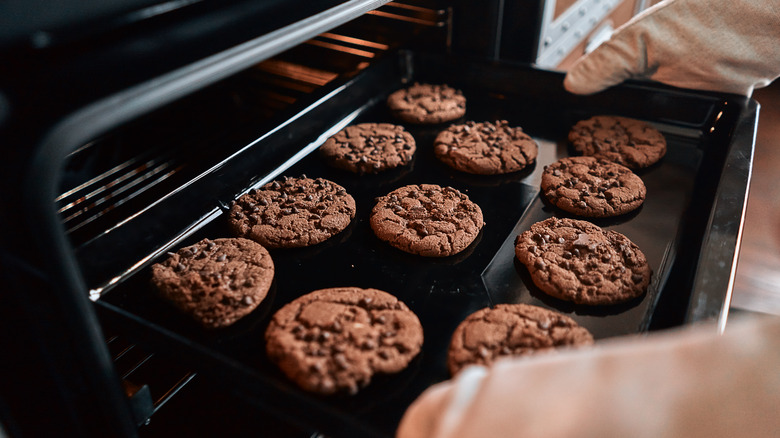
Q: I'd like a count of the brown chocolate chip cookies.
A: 11